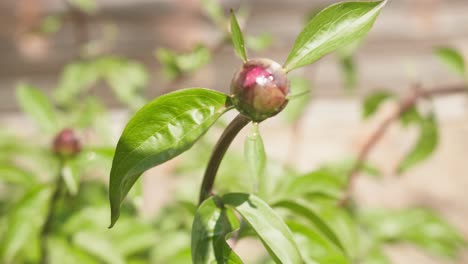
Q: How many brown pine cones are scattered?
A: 0